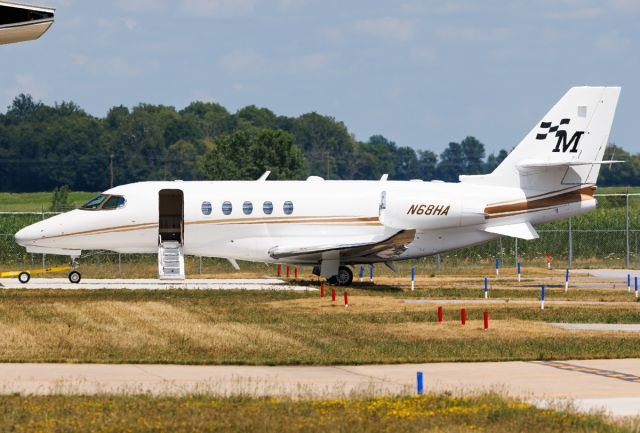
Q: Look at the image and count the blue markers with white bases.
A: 10